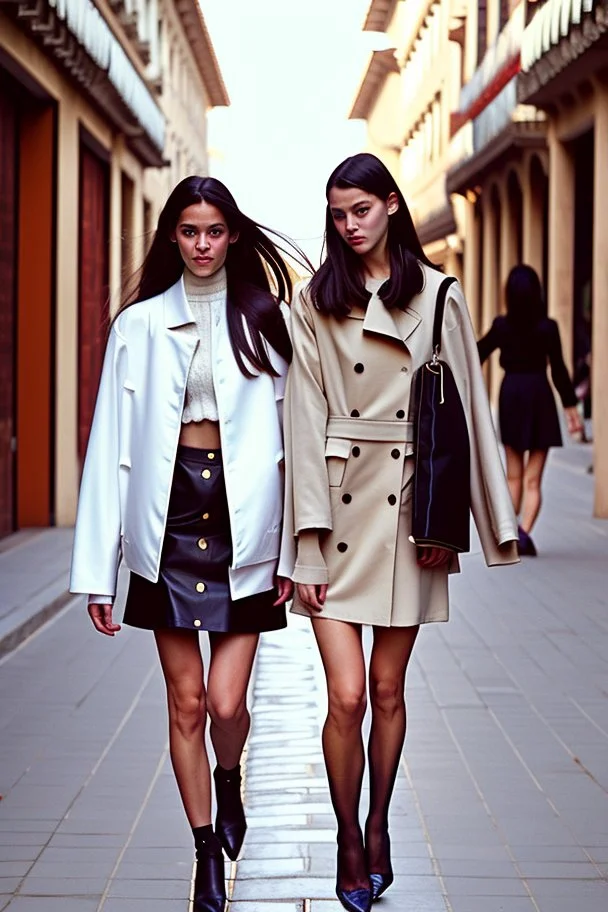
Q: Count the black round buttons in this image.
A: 8